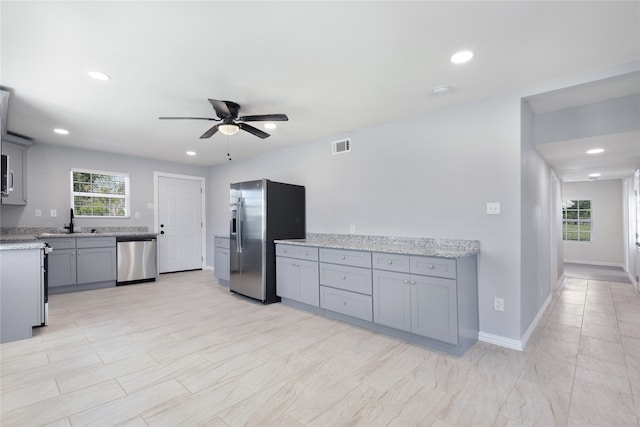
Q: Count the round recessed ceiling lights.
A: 7